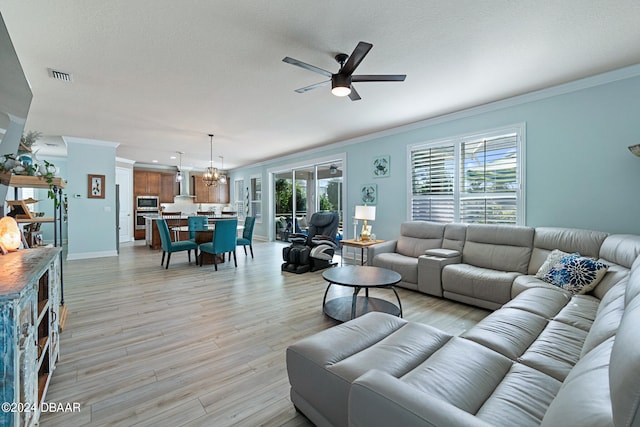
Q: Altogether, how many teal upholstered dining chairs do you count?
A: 4